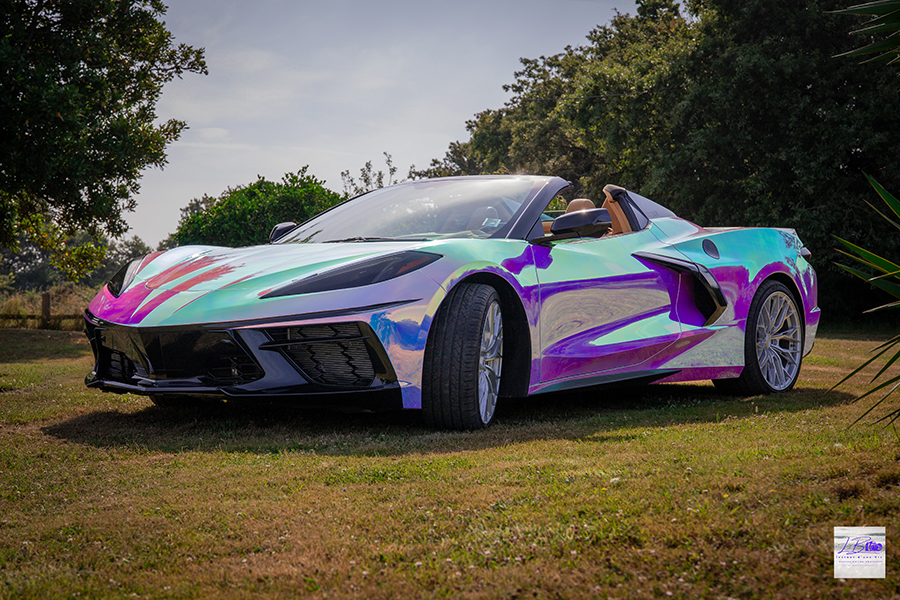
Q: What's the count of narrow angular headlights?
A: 2